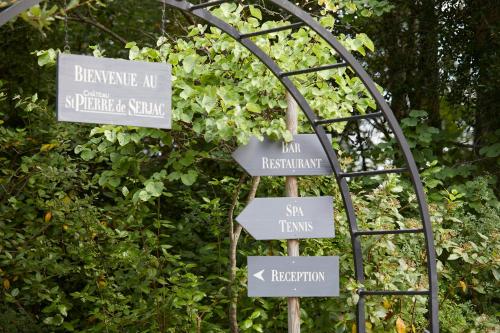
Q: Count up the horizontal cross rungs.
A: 7